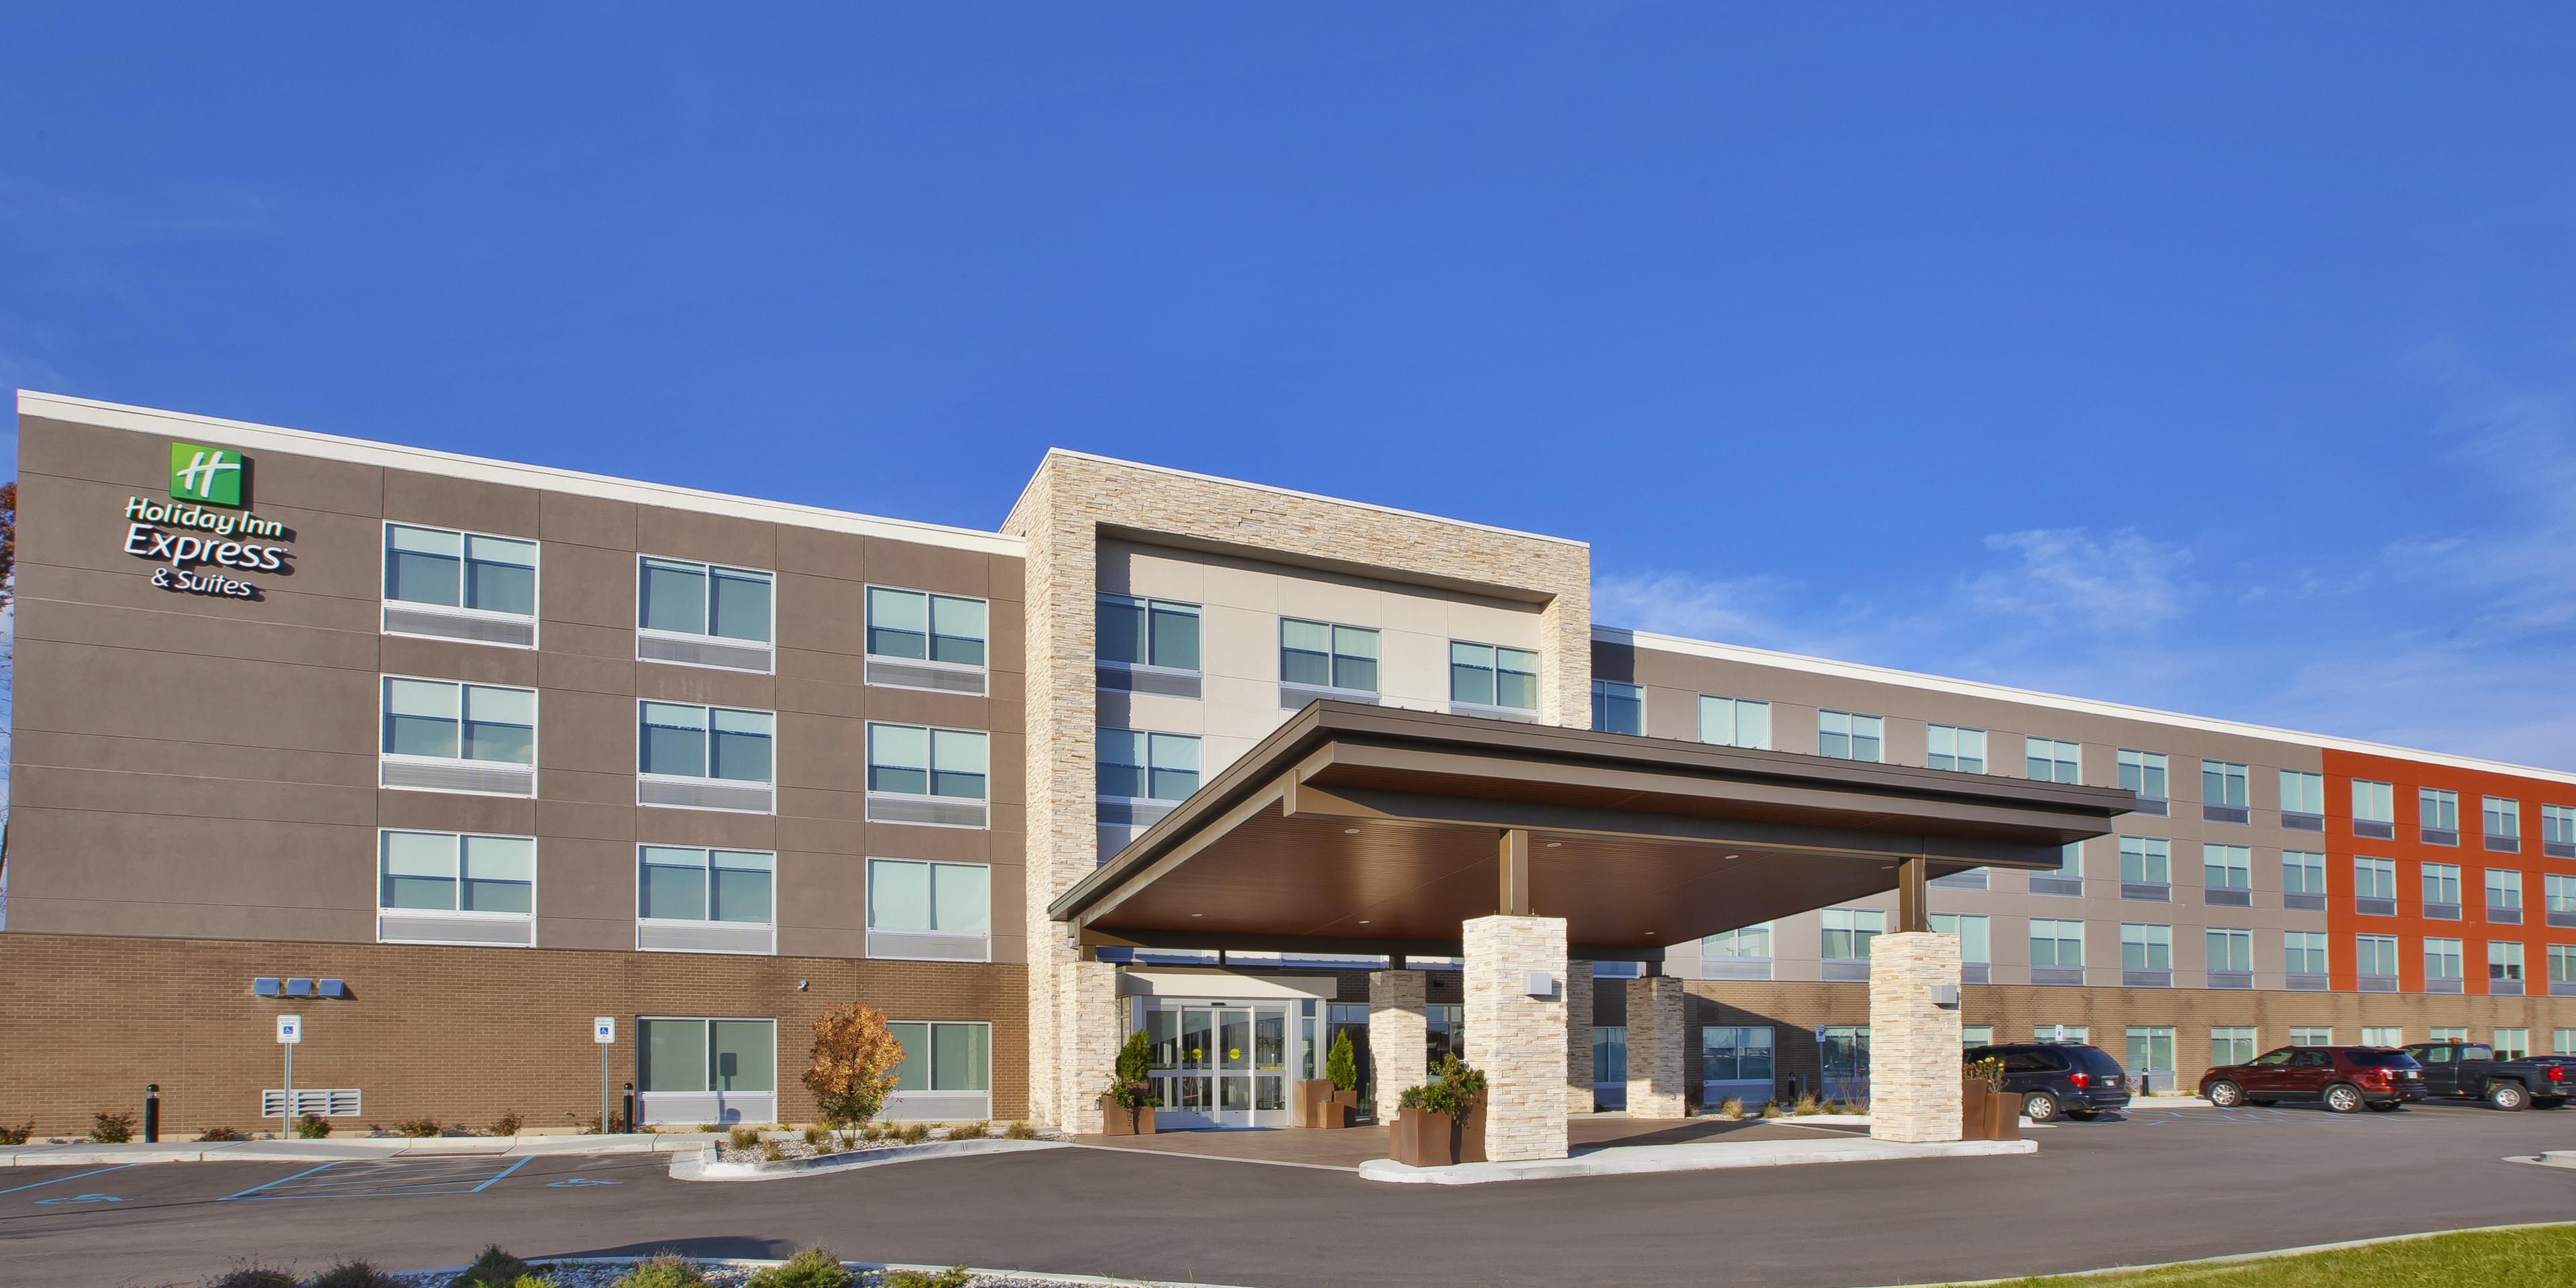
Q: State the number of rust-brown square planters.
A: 11